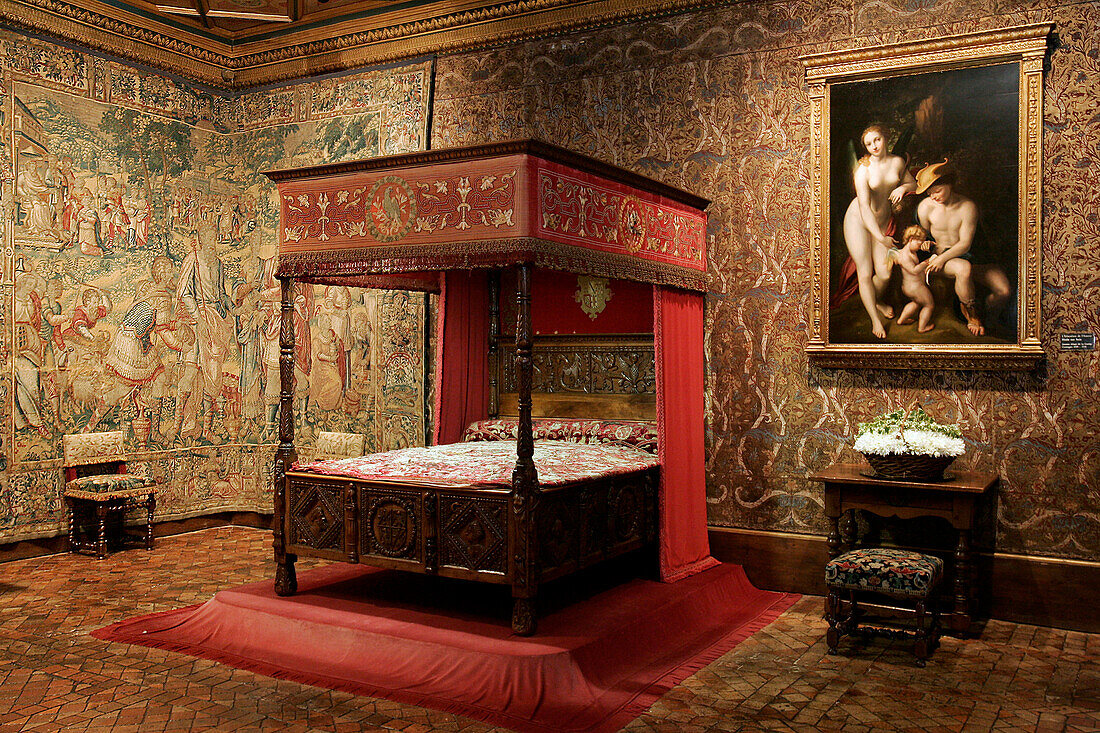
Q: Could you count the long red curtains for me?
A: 2